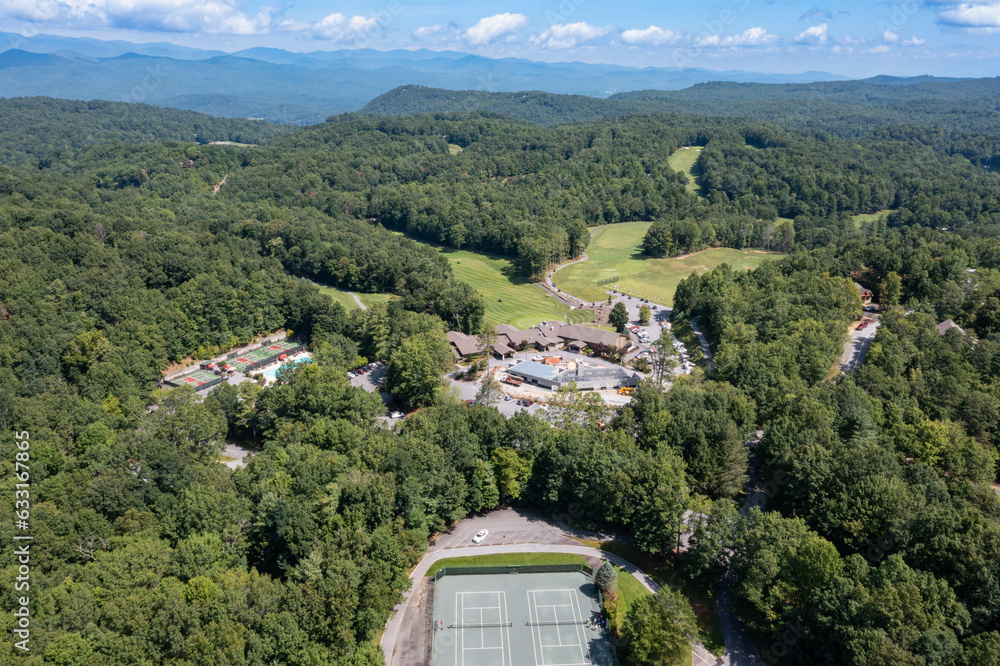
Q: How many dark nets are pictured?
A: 2